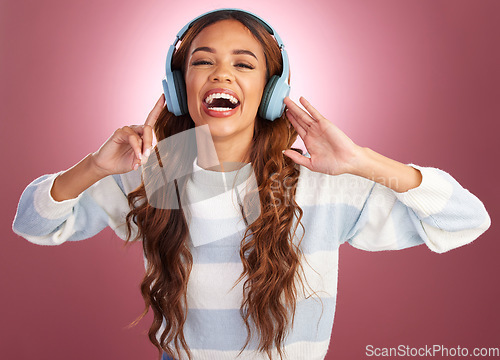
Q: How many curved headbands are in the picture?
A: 1